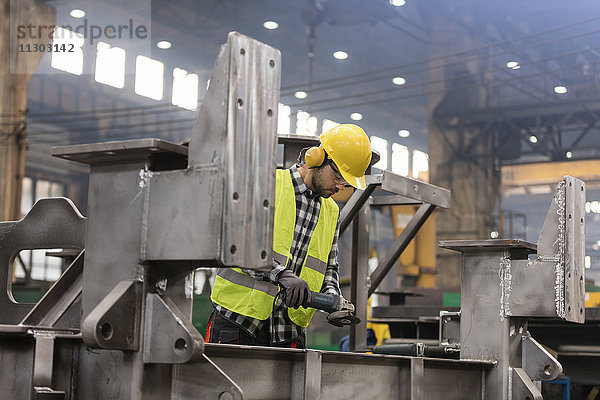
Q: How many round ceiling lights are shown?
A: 13